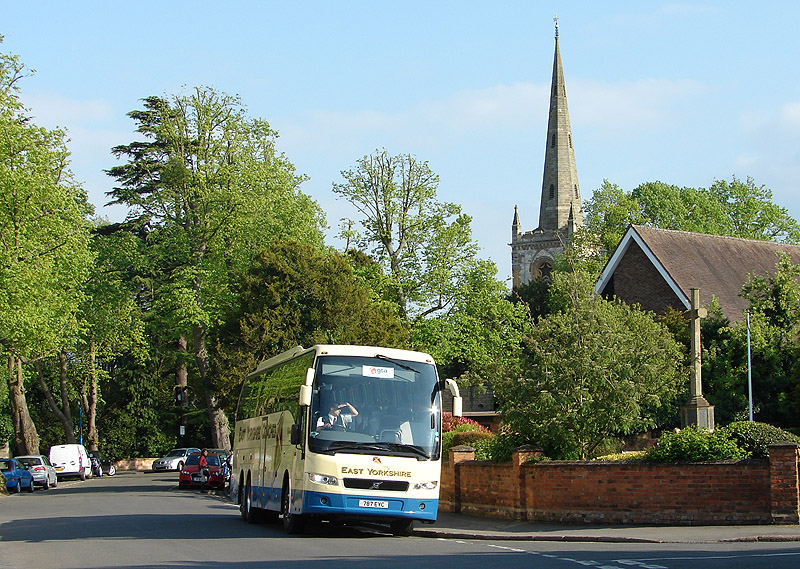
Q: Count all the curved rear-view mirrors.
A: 2